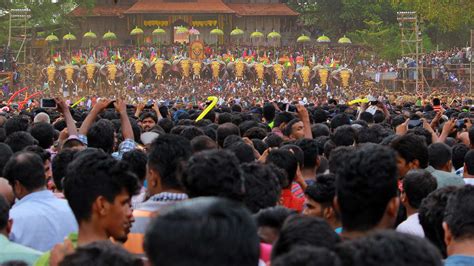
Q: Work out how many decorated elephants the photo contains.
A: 15